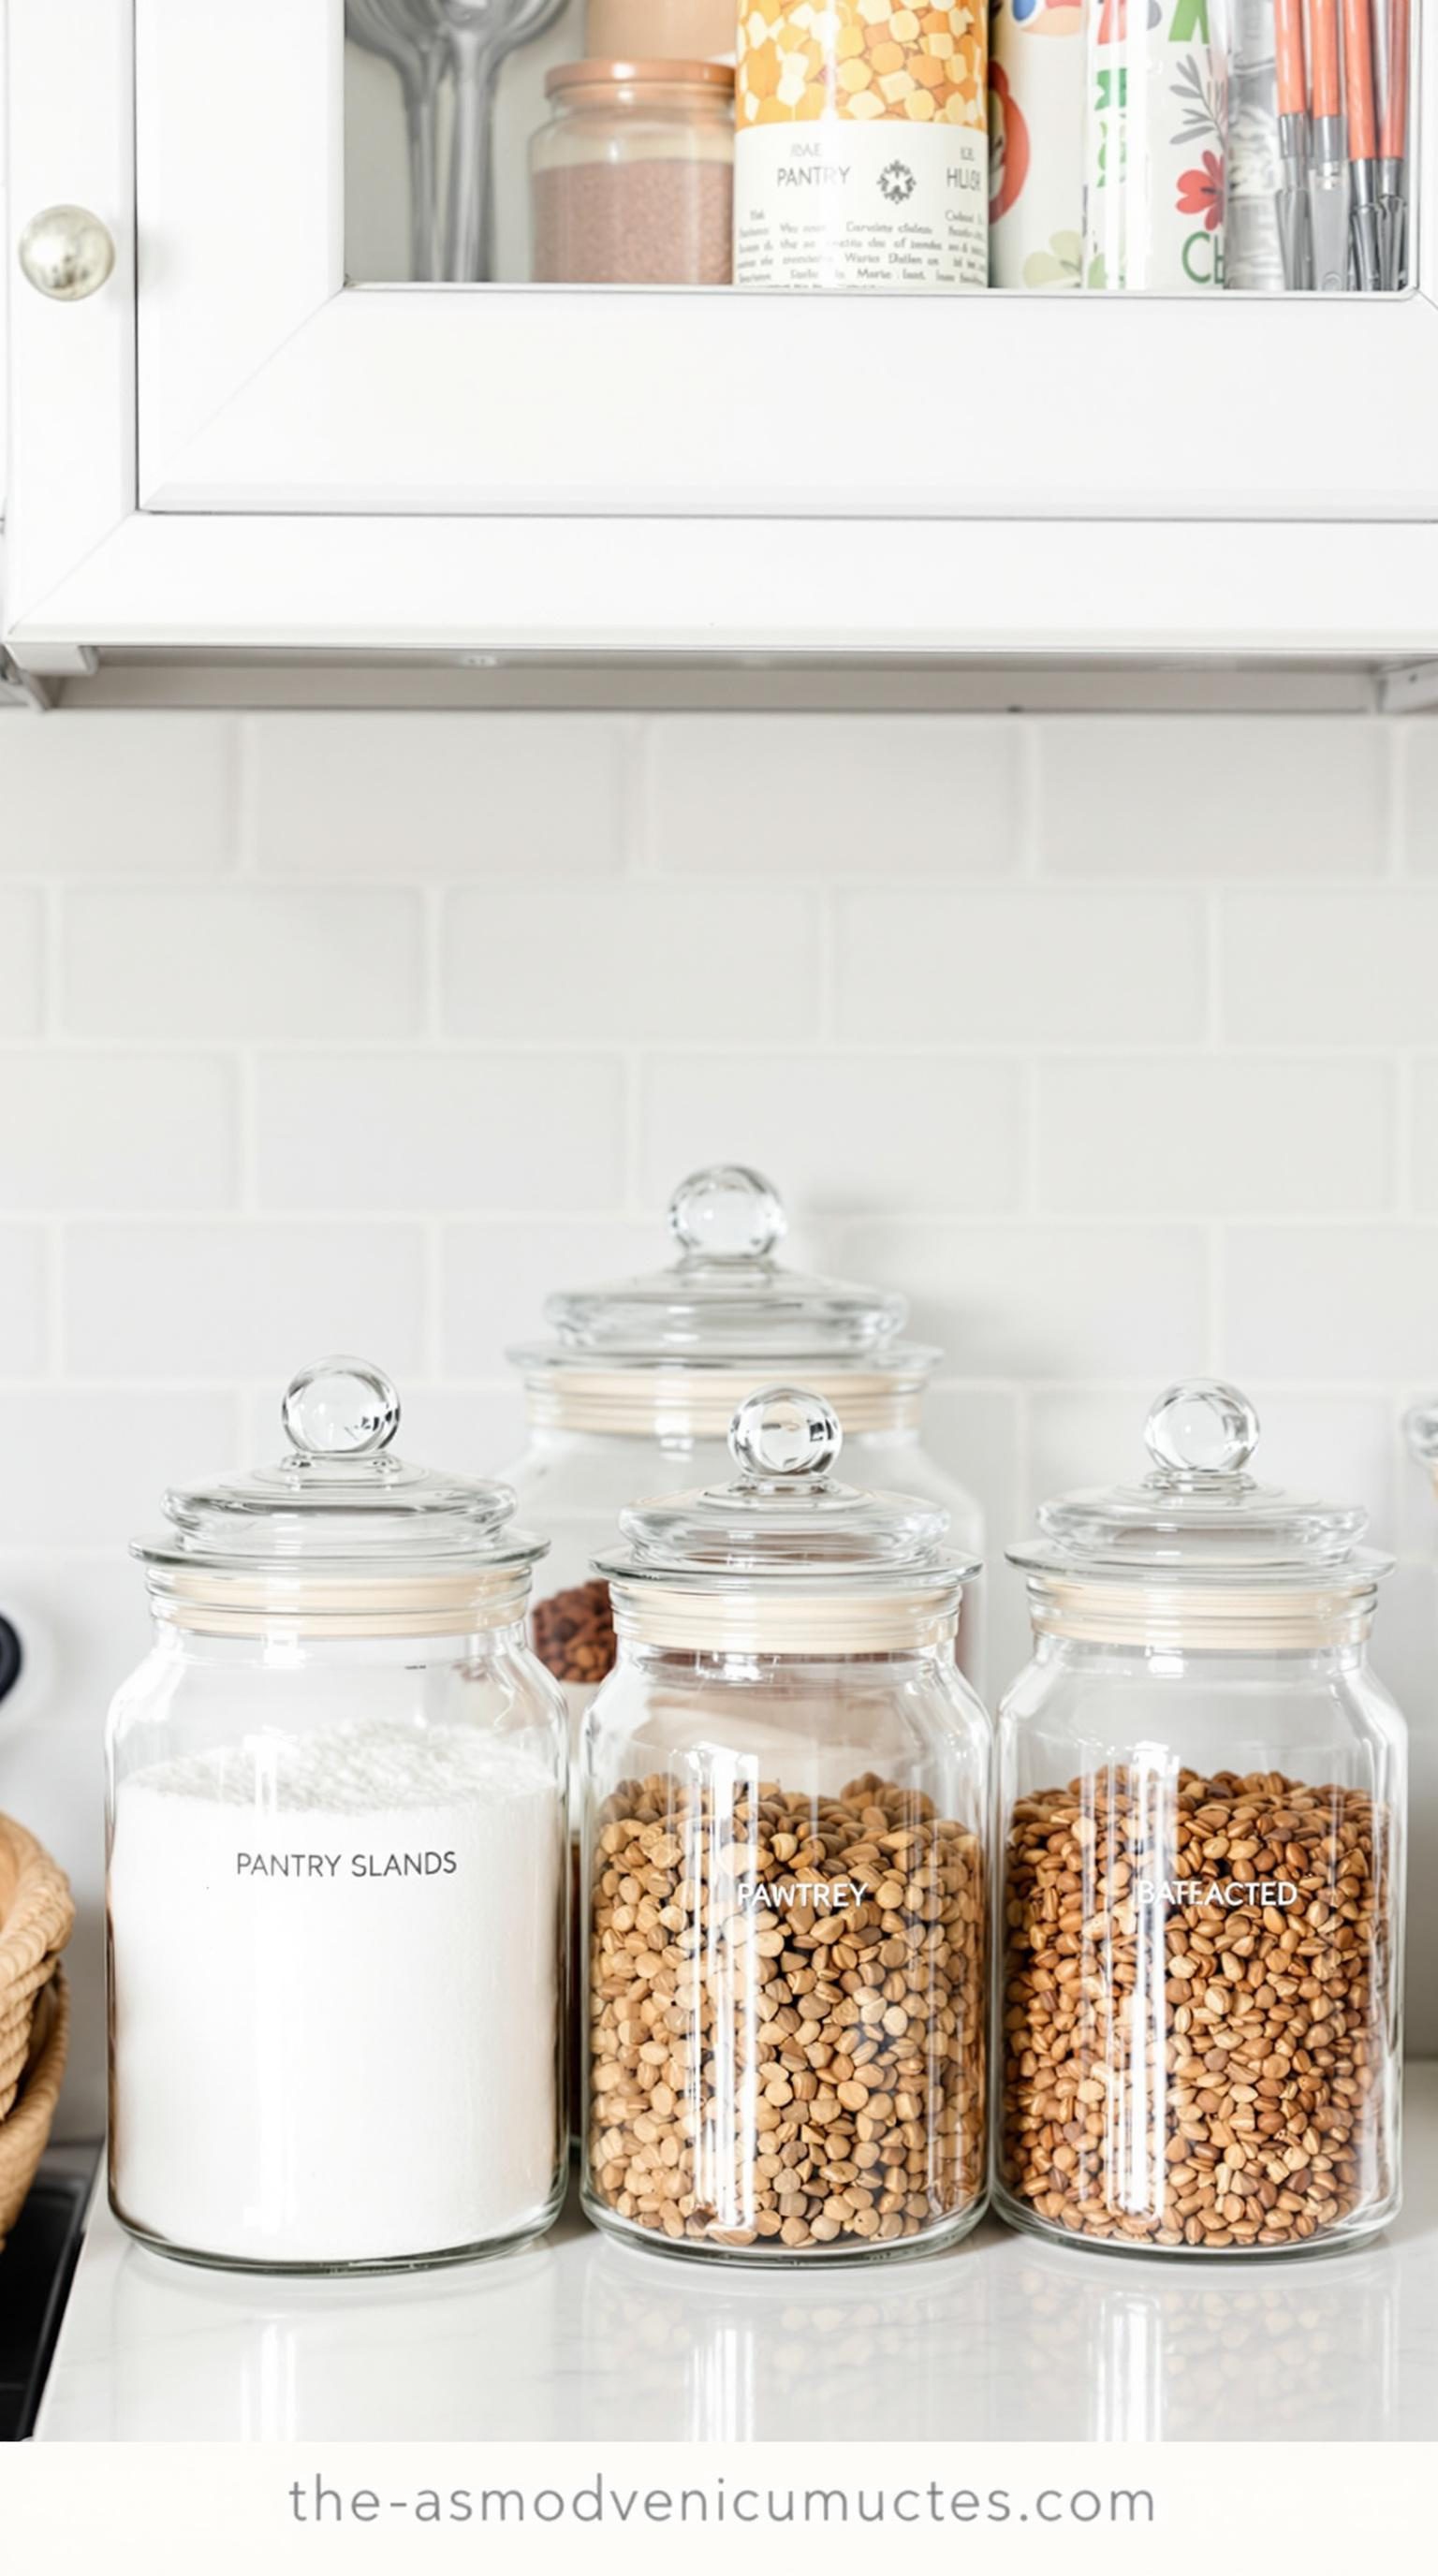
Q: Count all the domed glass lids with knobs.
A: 4